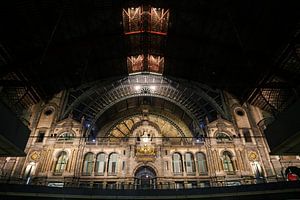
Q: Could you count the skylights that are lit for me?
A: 4